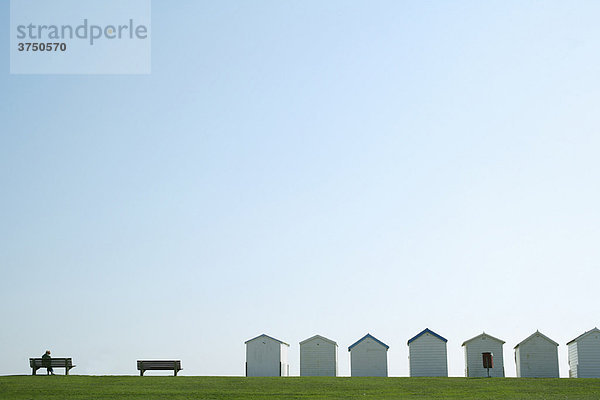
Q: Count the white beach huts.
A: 7